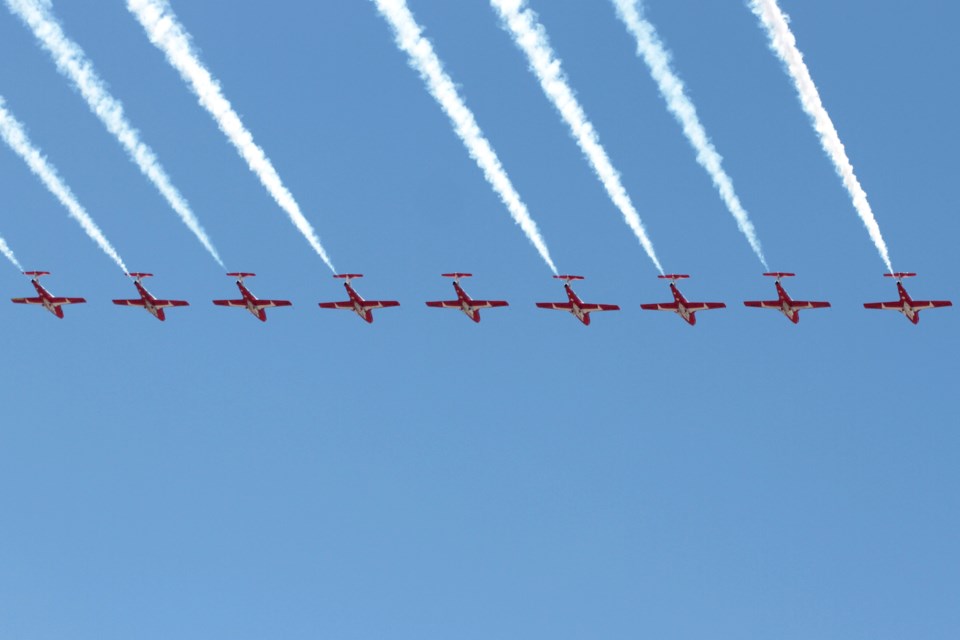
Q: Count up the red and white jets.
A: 9